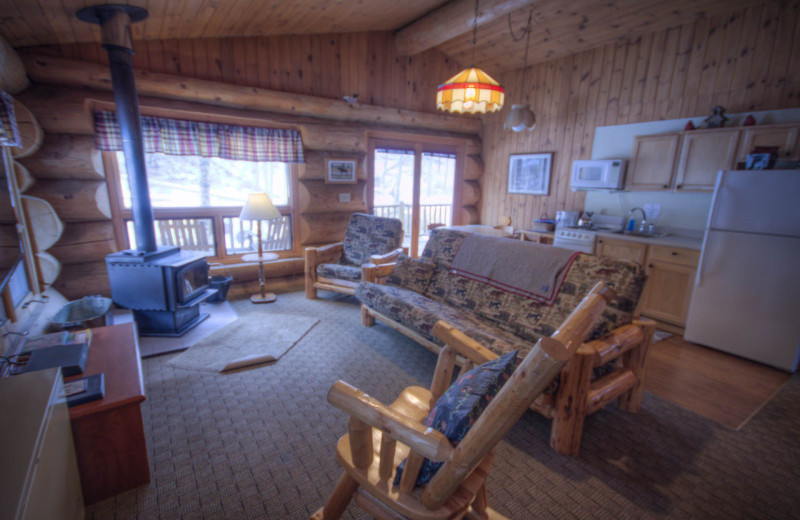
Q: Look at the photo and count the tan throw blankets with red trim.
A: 1